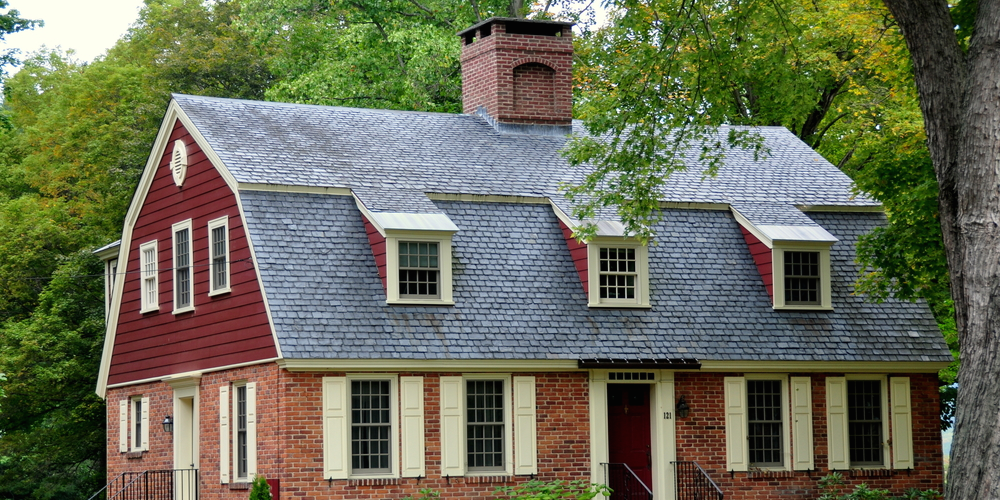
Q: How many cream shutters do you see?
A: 12